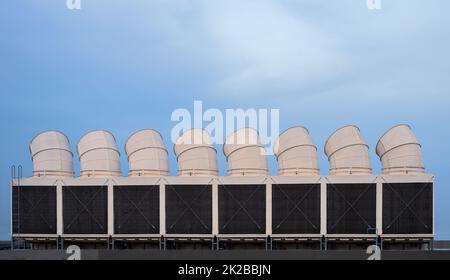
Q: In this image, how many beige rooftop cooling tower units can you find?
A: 8